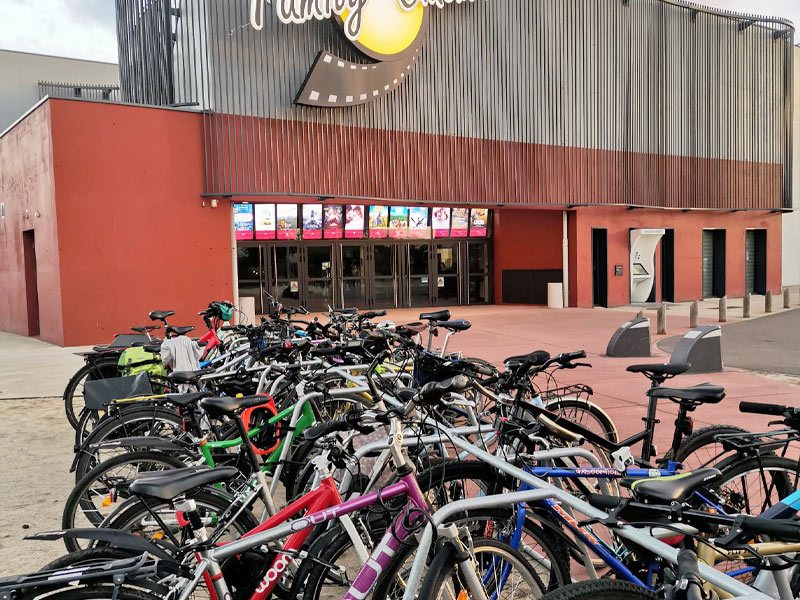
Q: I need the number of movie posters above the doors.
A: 12